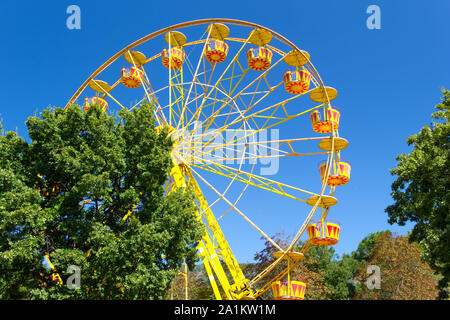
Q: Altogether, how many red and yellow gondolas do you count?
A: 10